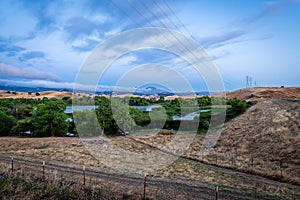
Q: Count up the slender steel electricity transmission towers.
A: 3